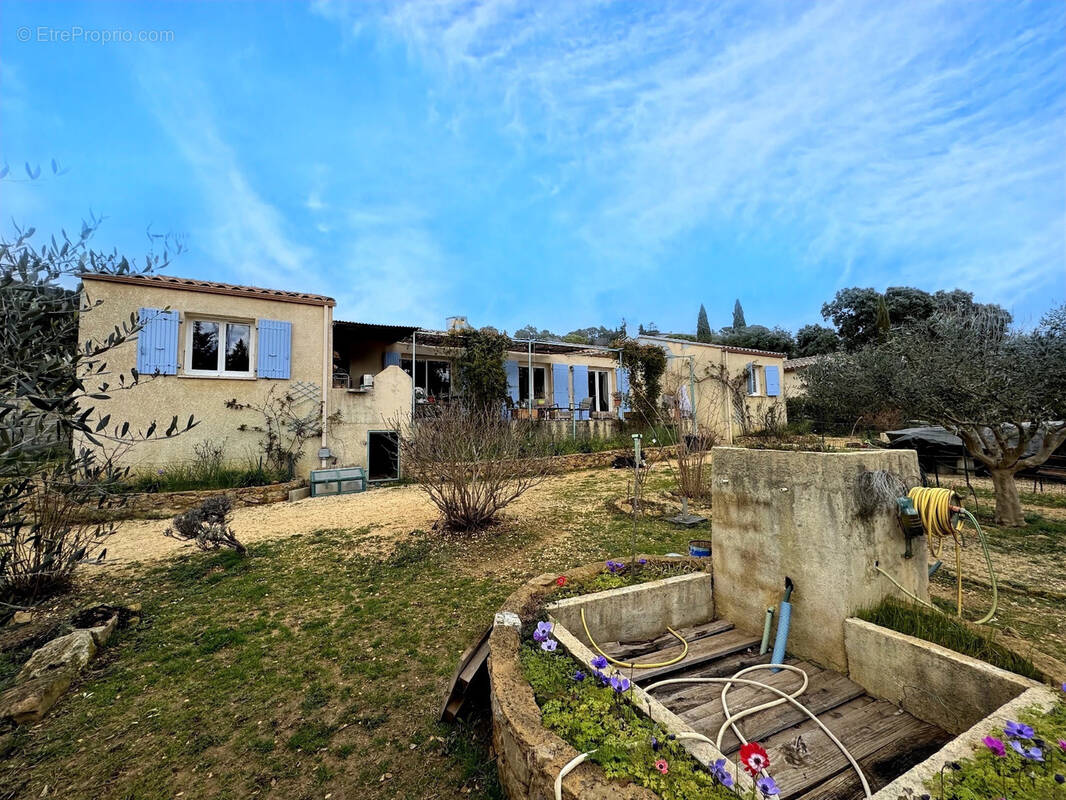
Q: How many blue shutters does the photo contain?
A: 9